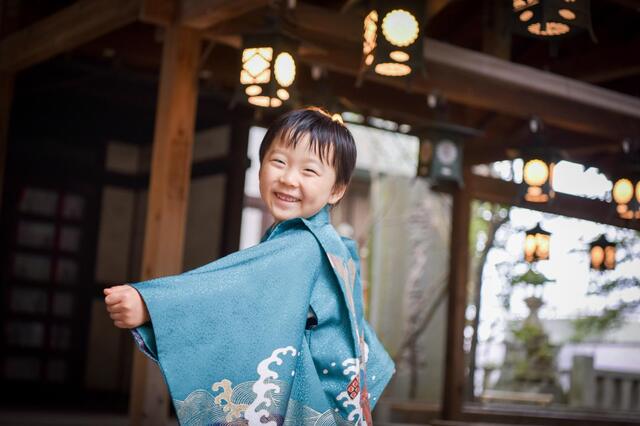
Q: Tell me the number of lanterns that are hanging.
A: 8